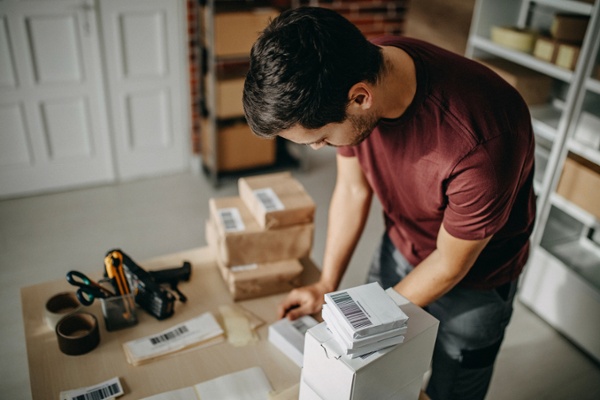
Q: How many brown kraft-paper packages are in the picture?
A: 3